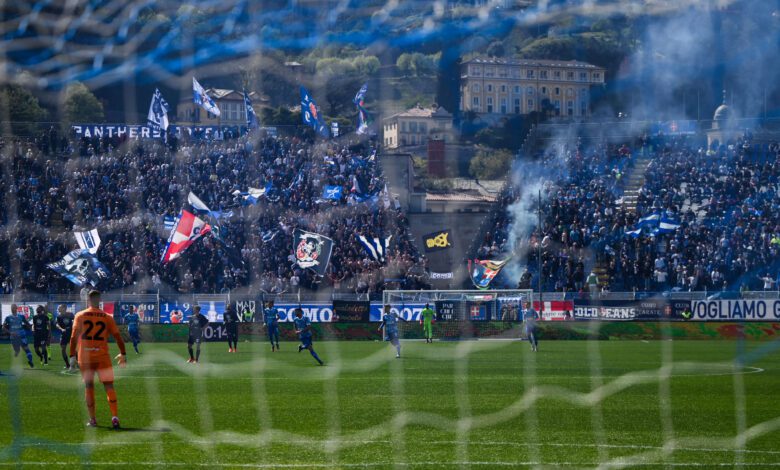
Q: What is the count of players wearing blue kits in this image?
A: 6